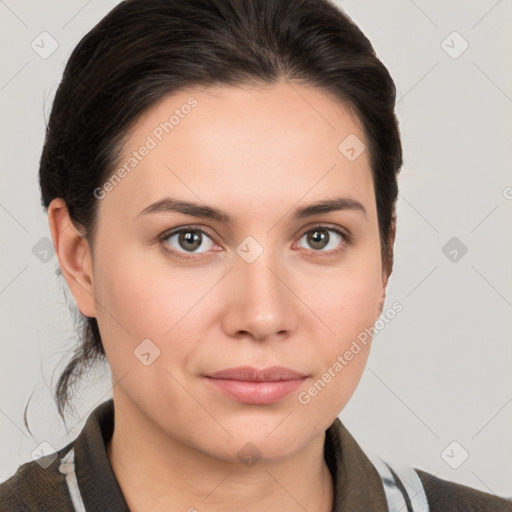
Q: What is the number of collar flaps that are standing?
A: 2